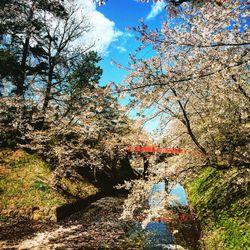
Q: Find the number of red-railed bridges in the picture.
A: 1